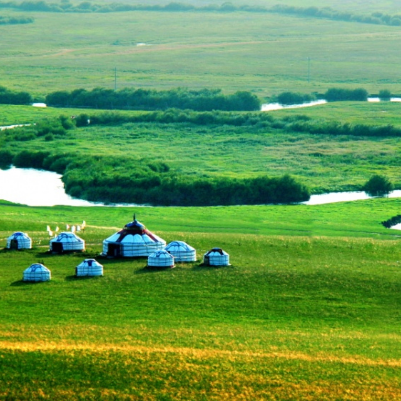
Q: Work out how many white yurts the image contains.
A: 8